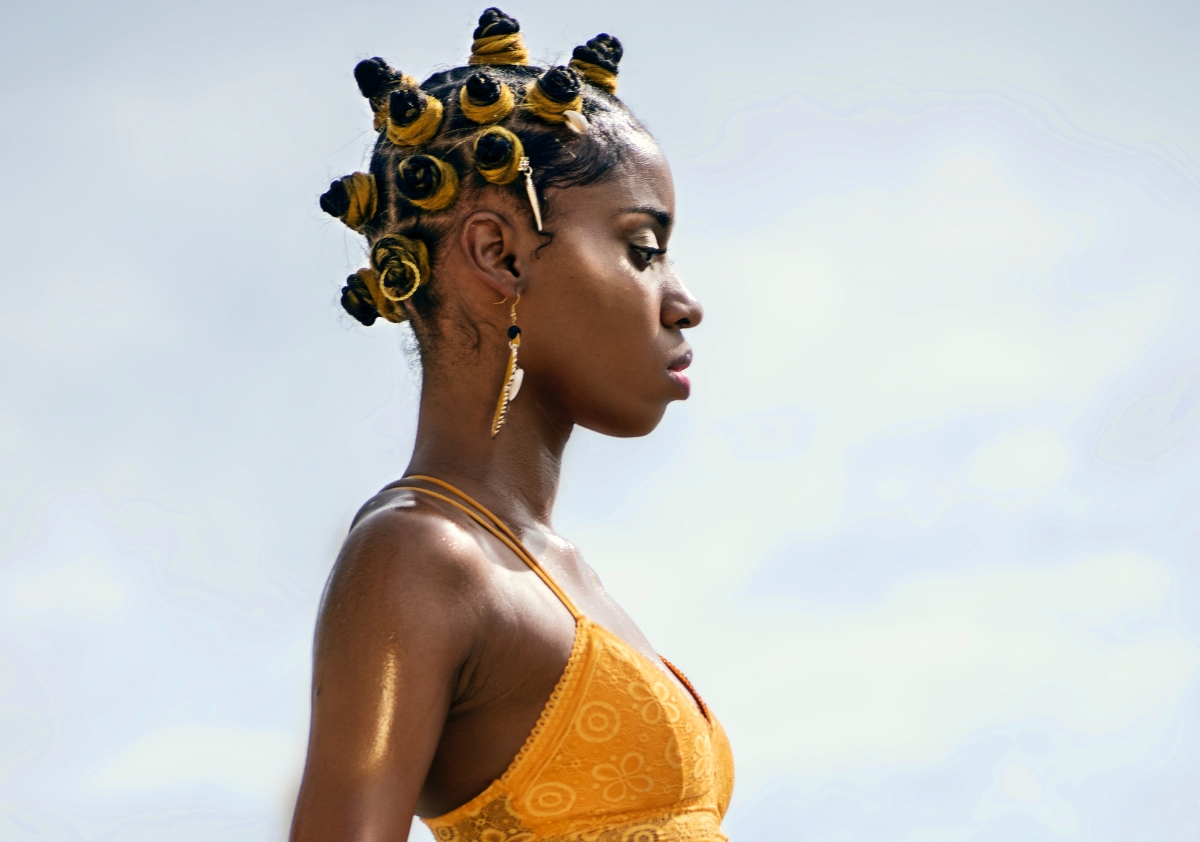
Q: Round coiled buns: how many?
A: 11